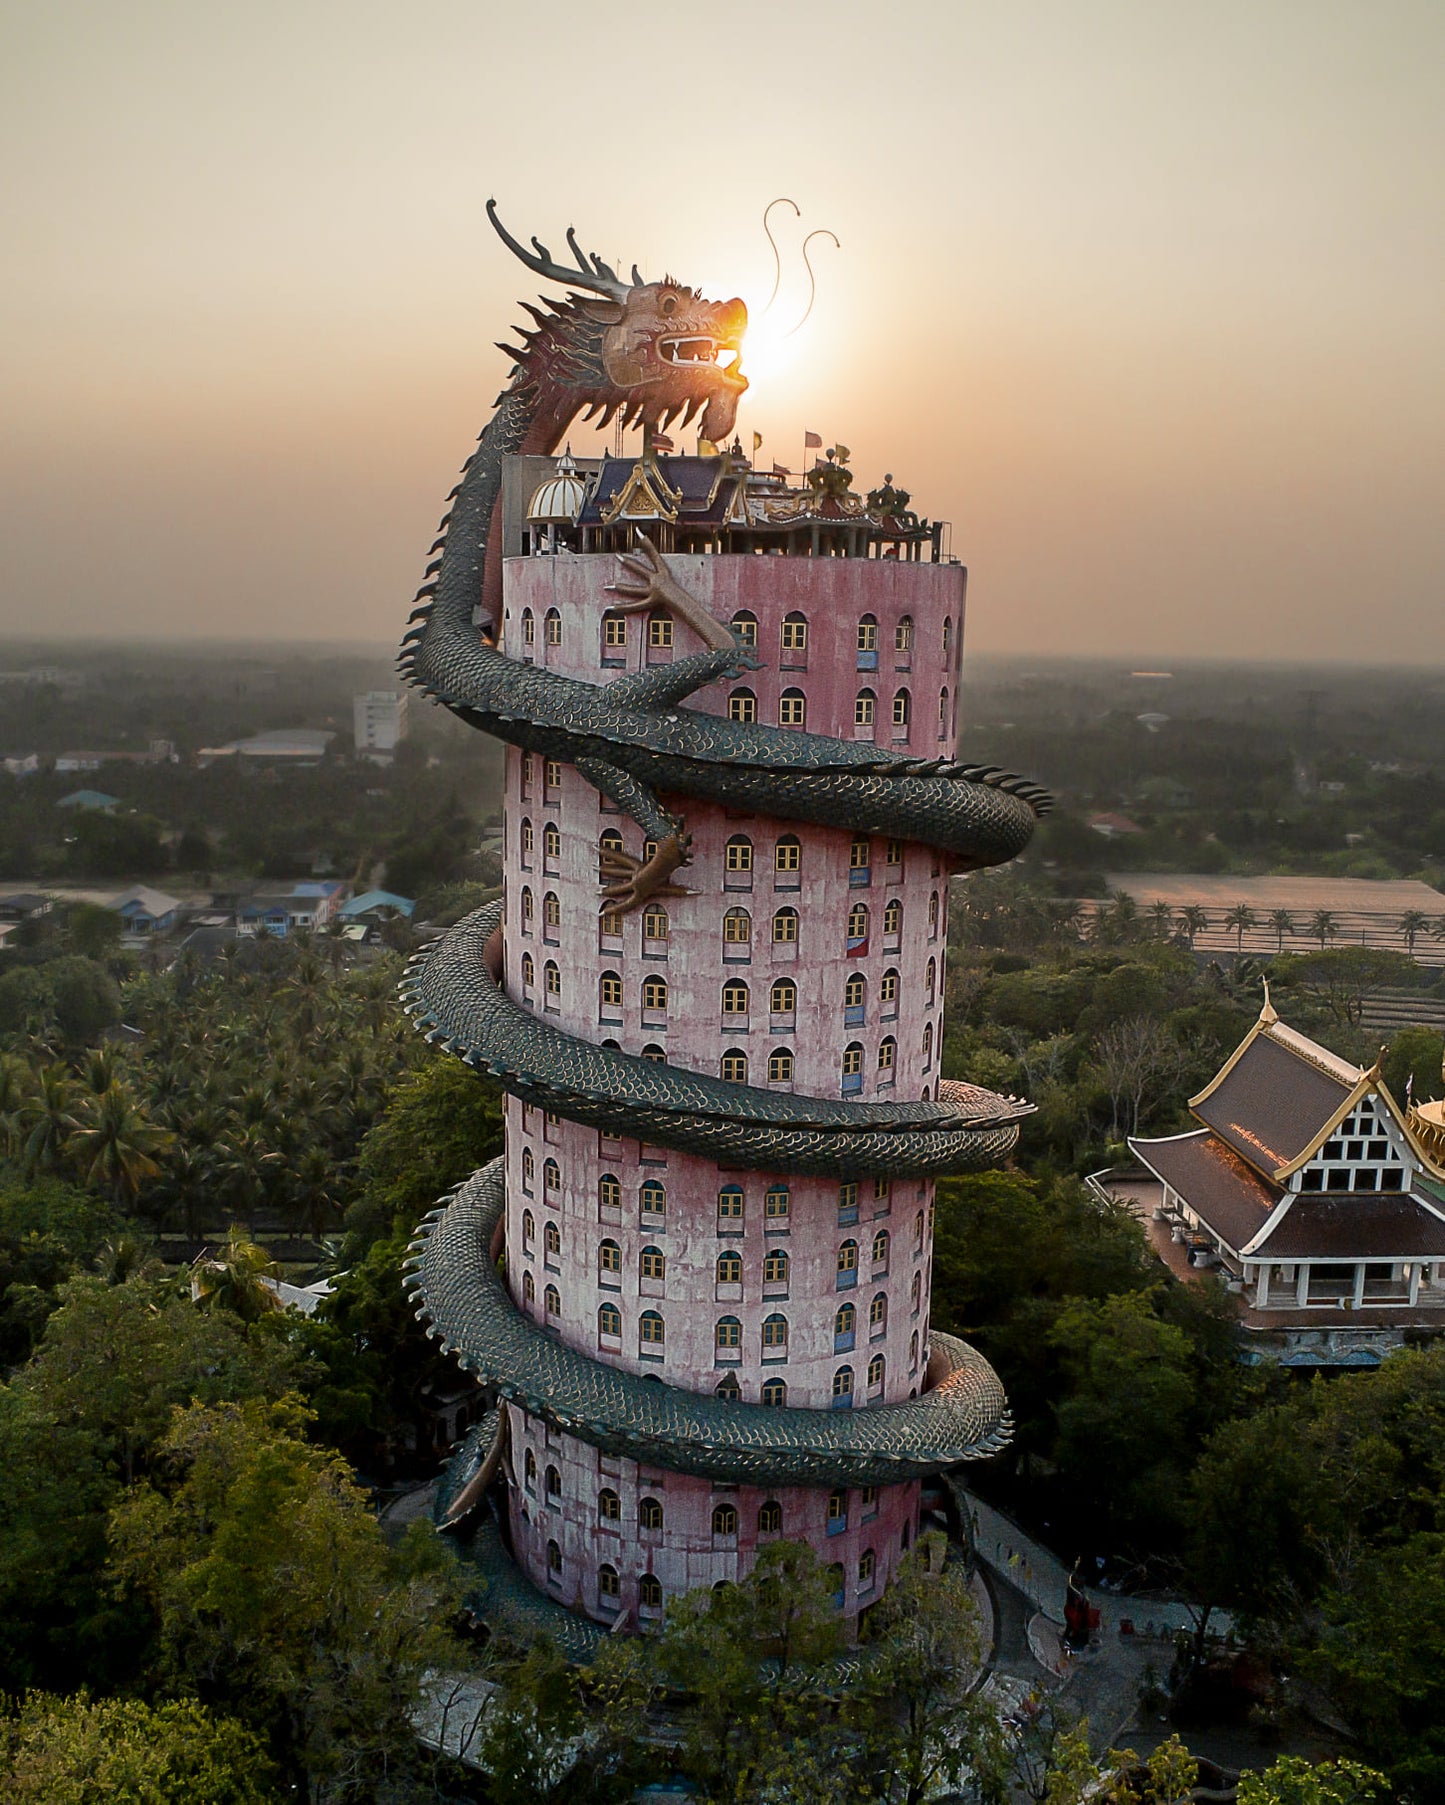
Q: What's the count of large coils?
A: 3